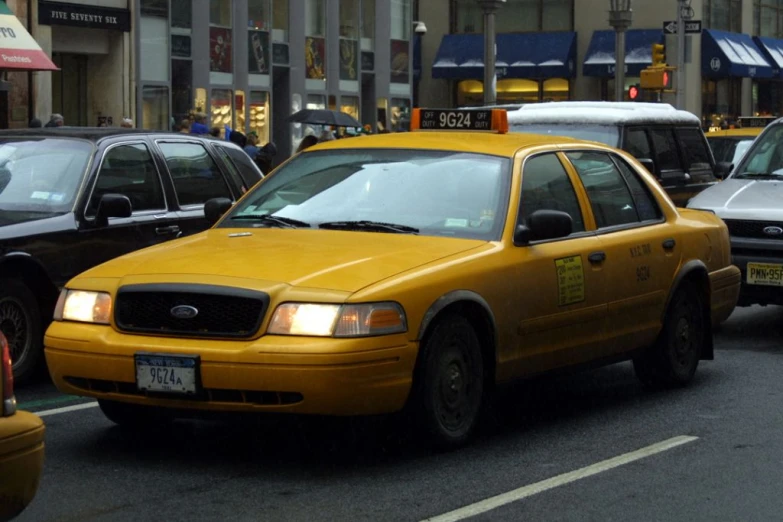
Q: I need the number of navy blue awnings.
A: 4